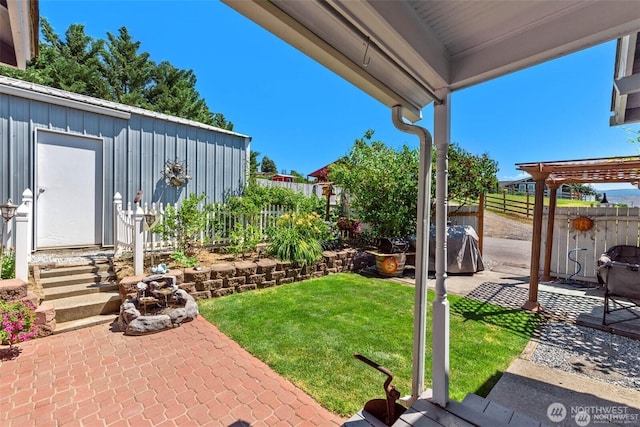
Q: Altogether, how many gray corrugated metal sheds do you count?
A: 1